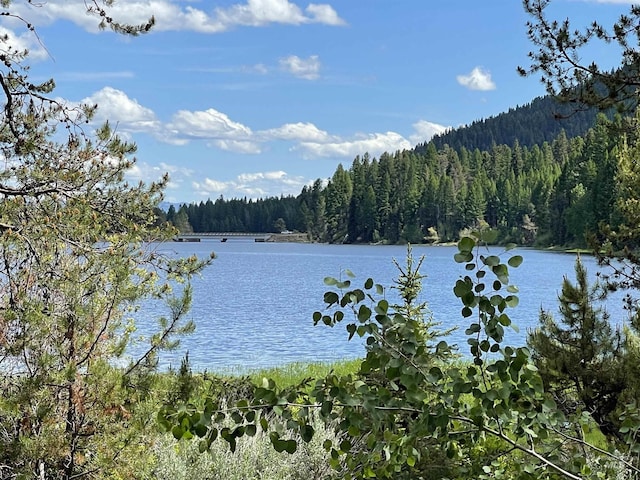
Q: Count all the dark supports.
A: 3